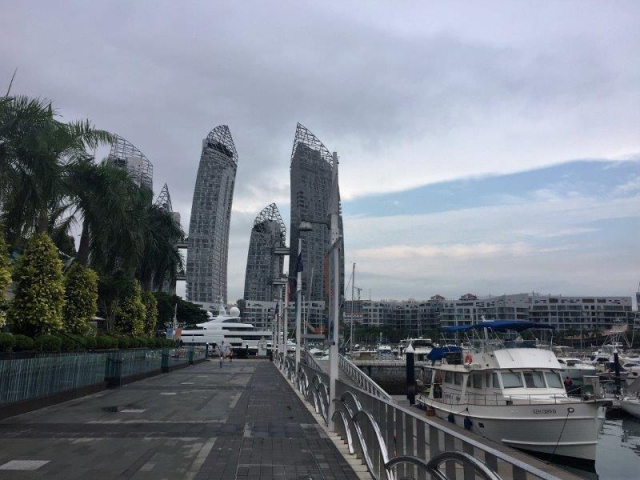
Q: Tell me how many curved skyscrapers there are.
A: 5